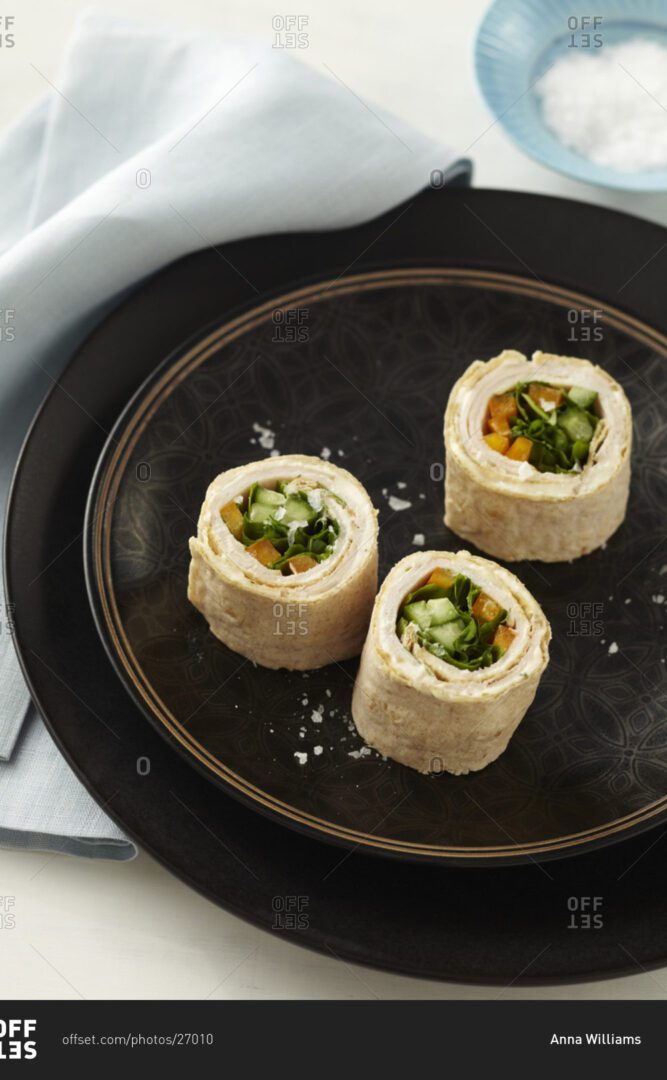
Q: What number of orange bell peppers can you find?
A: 11